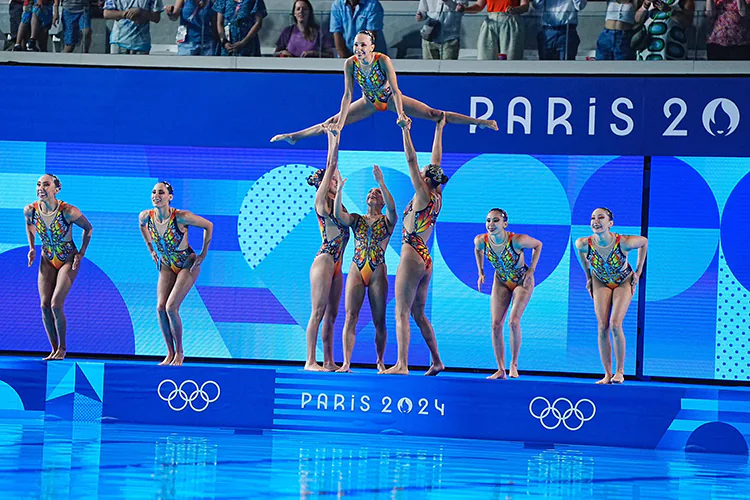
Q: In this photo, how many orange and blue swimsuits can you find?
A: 8